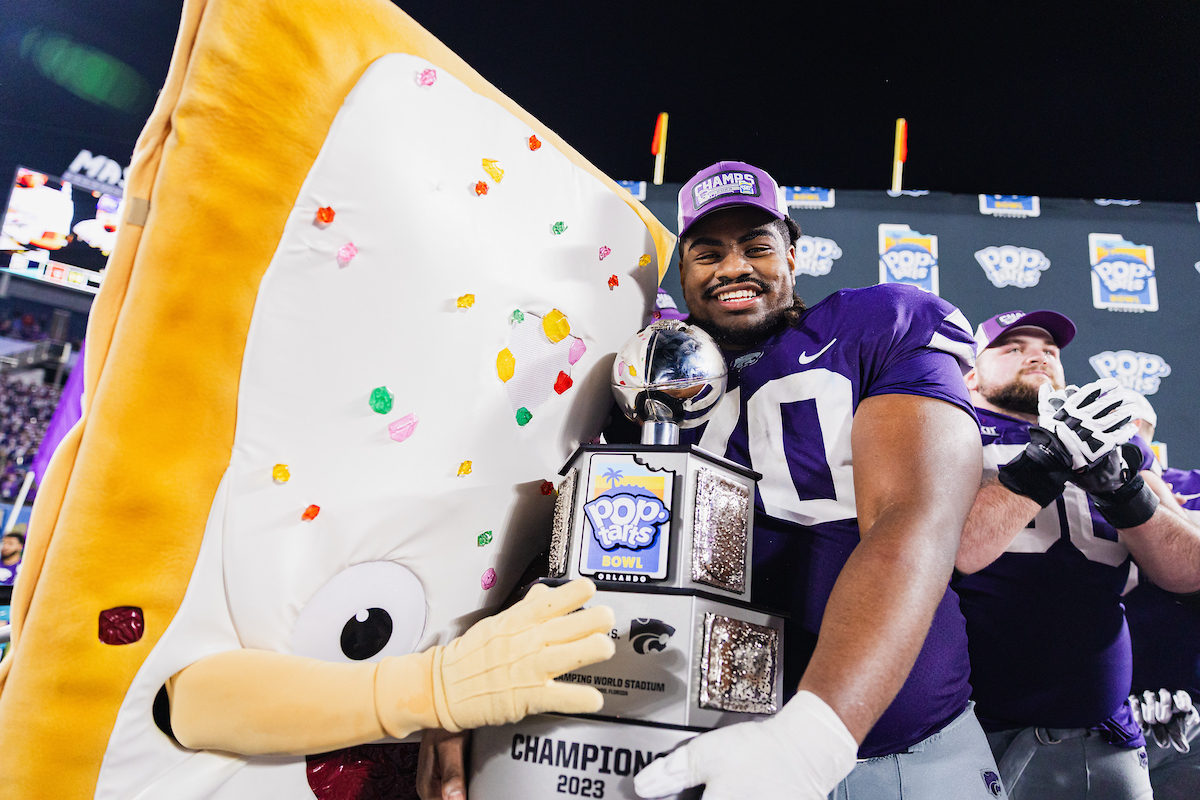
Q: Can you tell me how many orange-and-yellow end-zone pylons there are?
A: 2